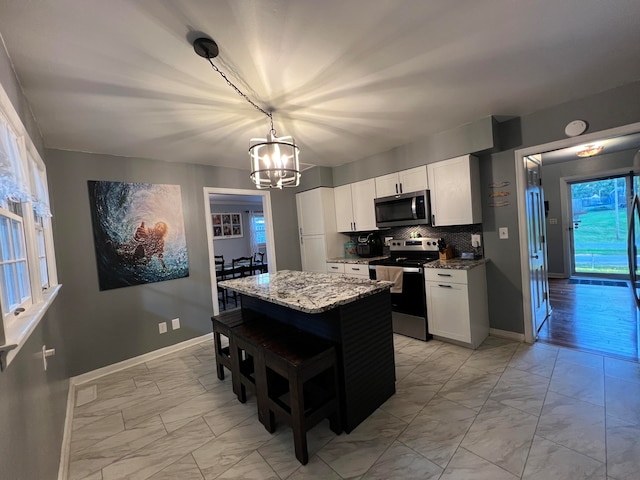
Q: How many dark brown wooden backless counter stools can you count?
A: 3